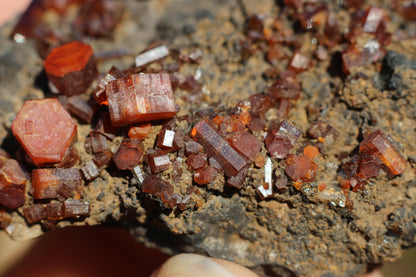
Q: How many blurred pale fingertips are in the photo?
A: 1